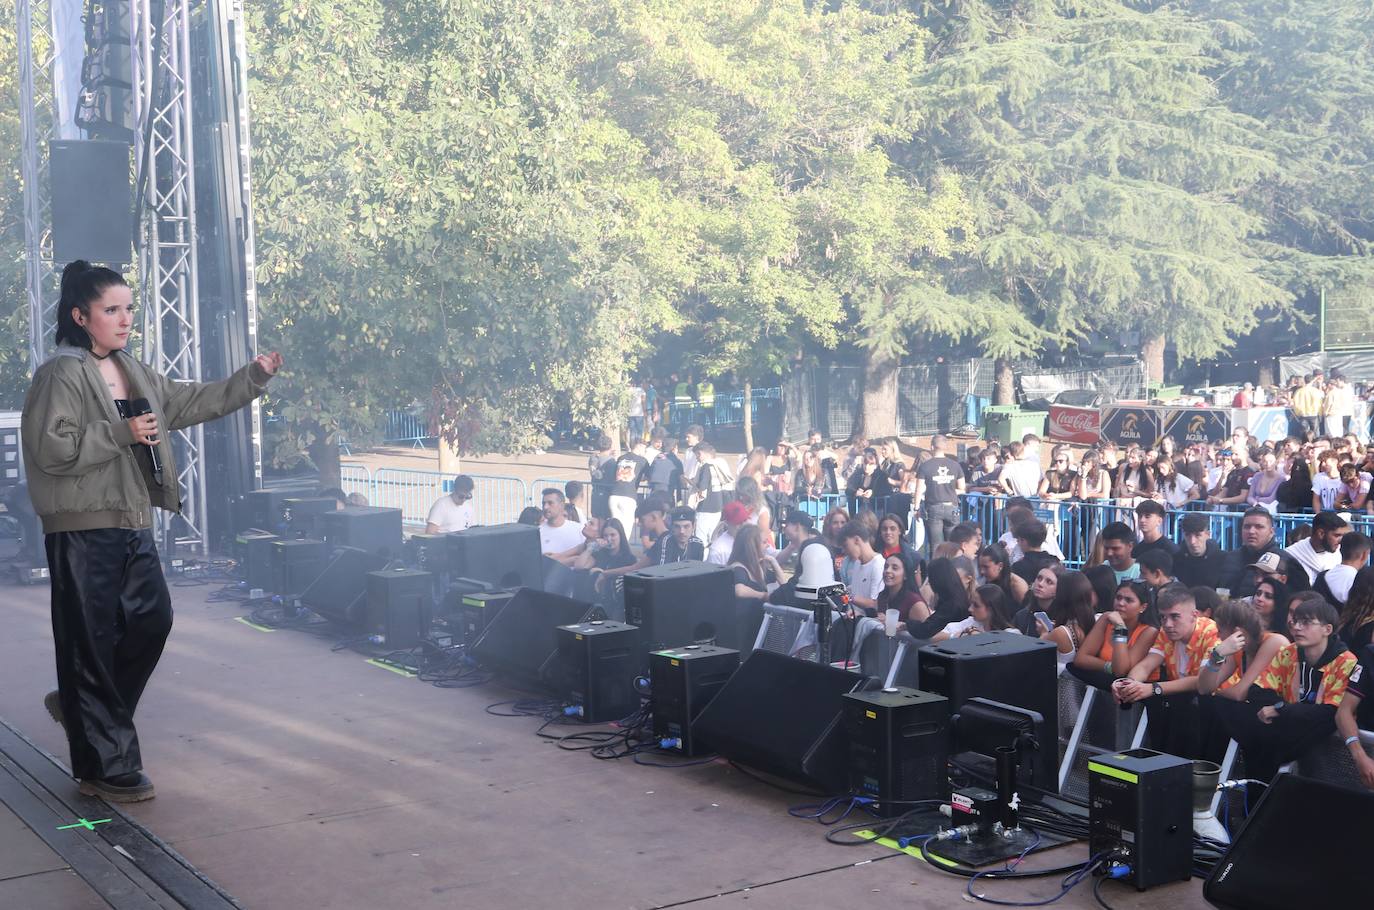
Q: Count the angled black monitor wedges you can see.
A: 4